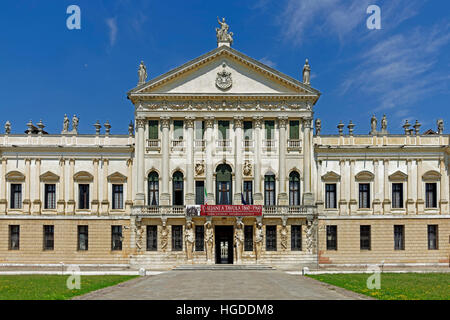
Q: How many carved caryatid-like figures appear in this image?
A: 4